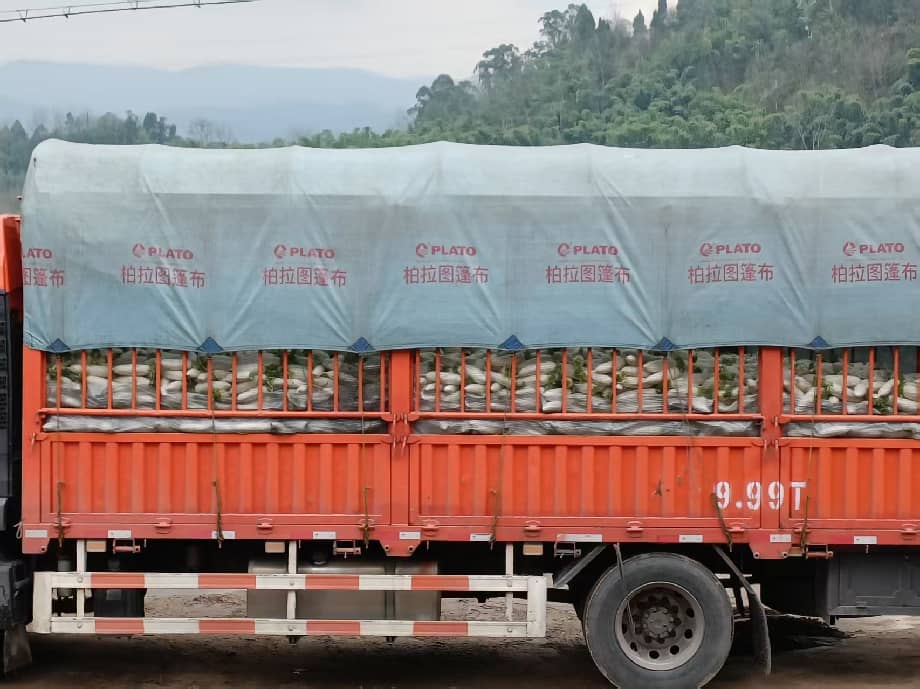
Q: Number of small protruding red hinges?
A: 10